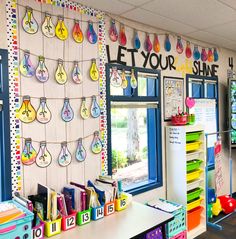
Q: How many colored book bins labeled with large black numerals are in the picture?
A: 7